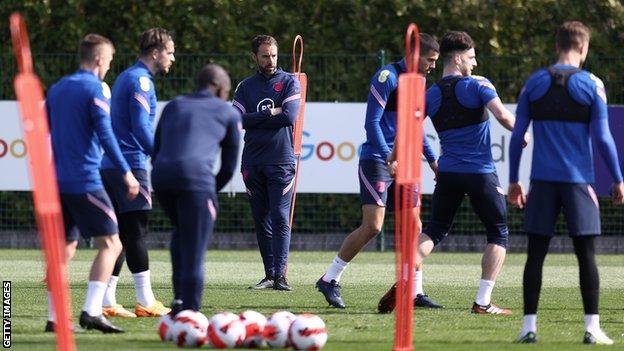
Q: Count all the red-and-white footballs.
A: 6